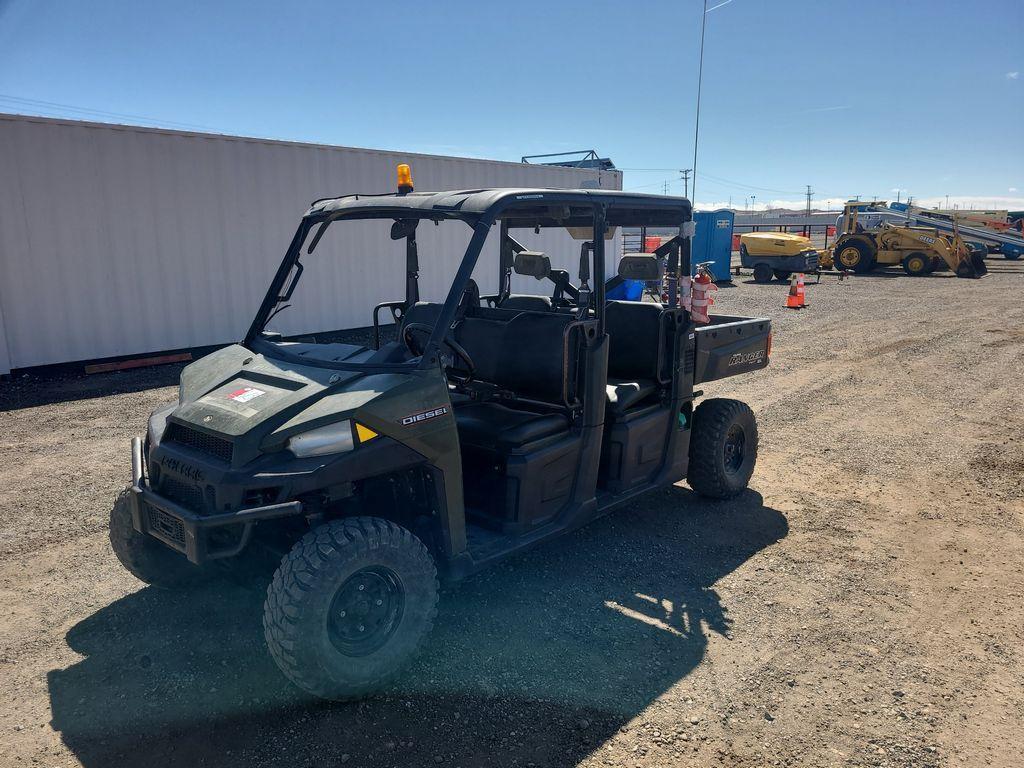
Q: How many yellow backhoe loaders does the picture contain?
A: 1